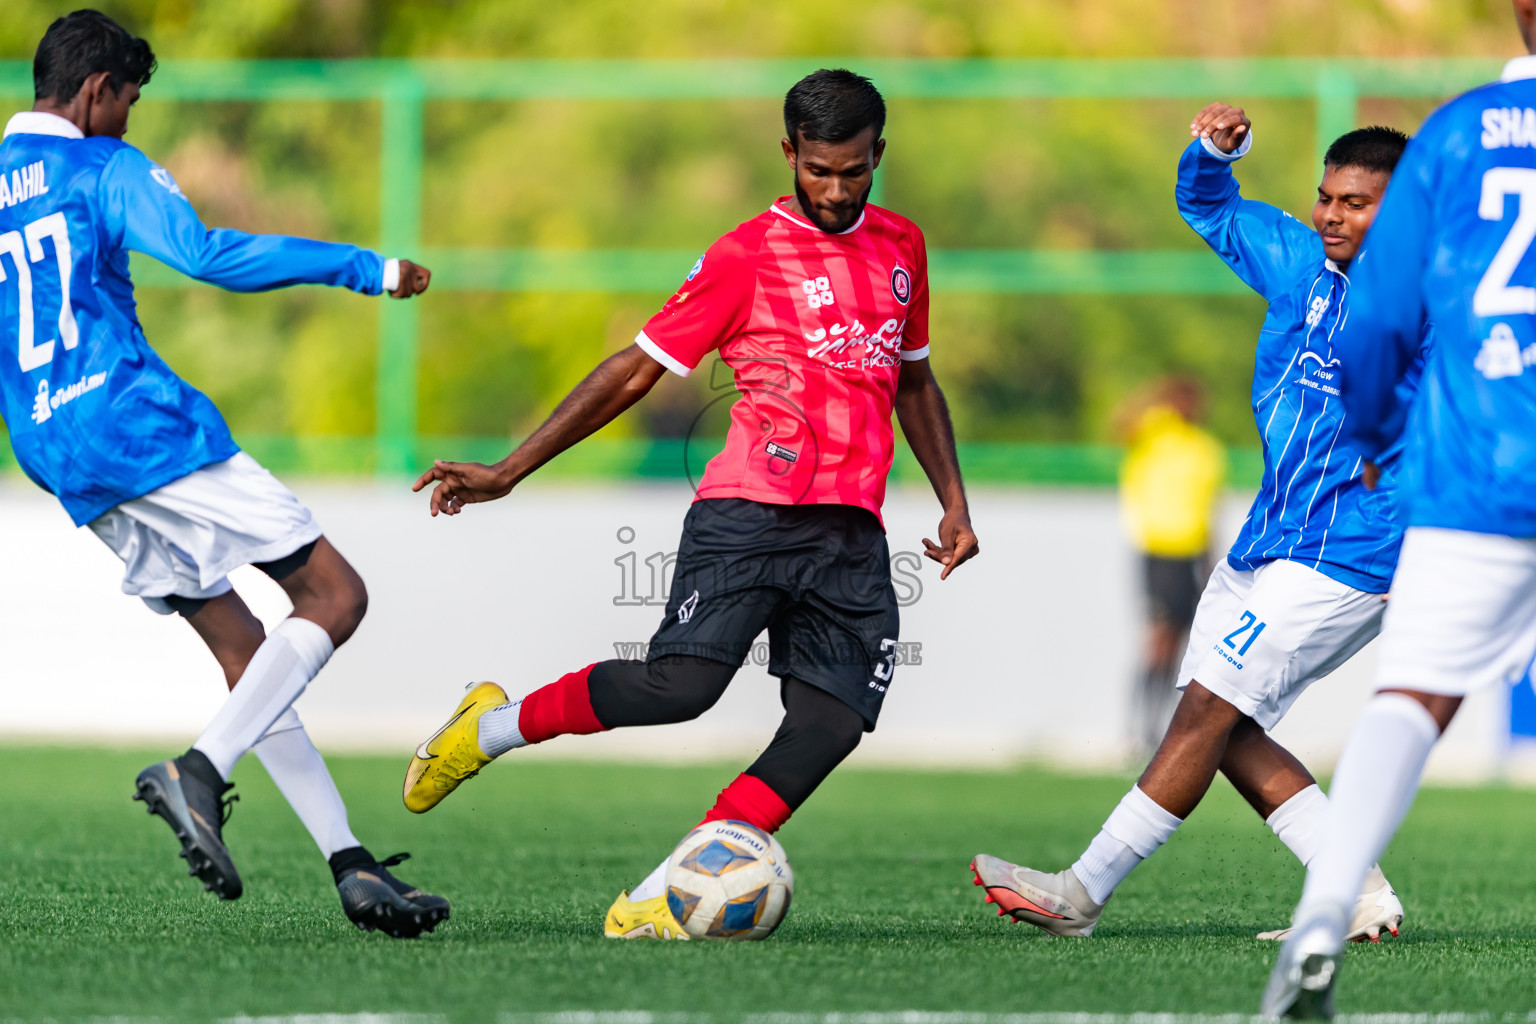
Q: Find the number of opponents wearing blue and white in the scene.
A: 3